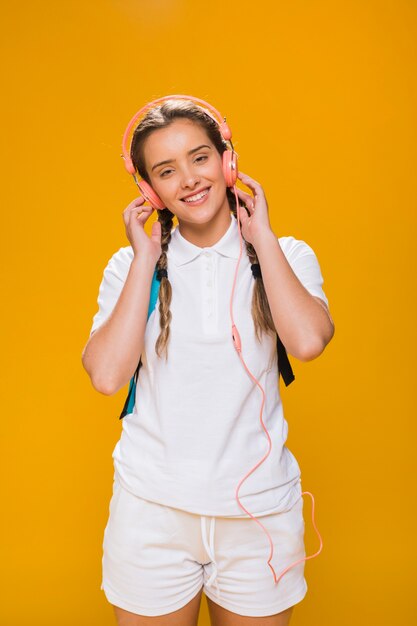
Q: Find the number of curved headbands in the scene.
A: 1